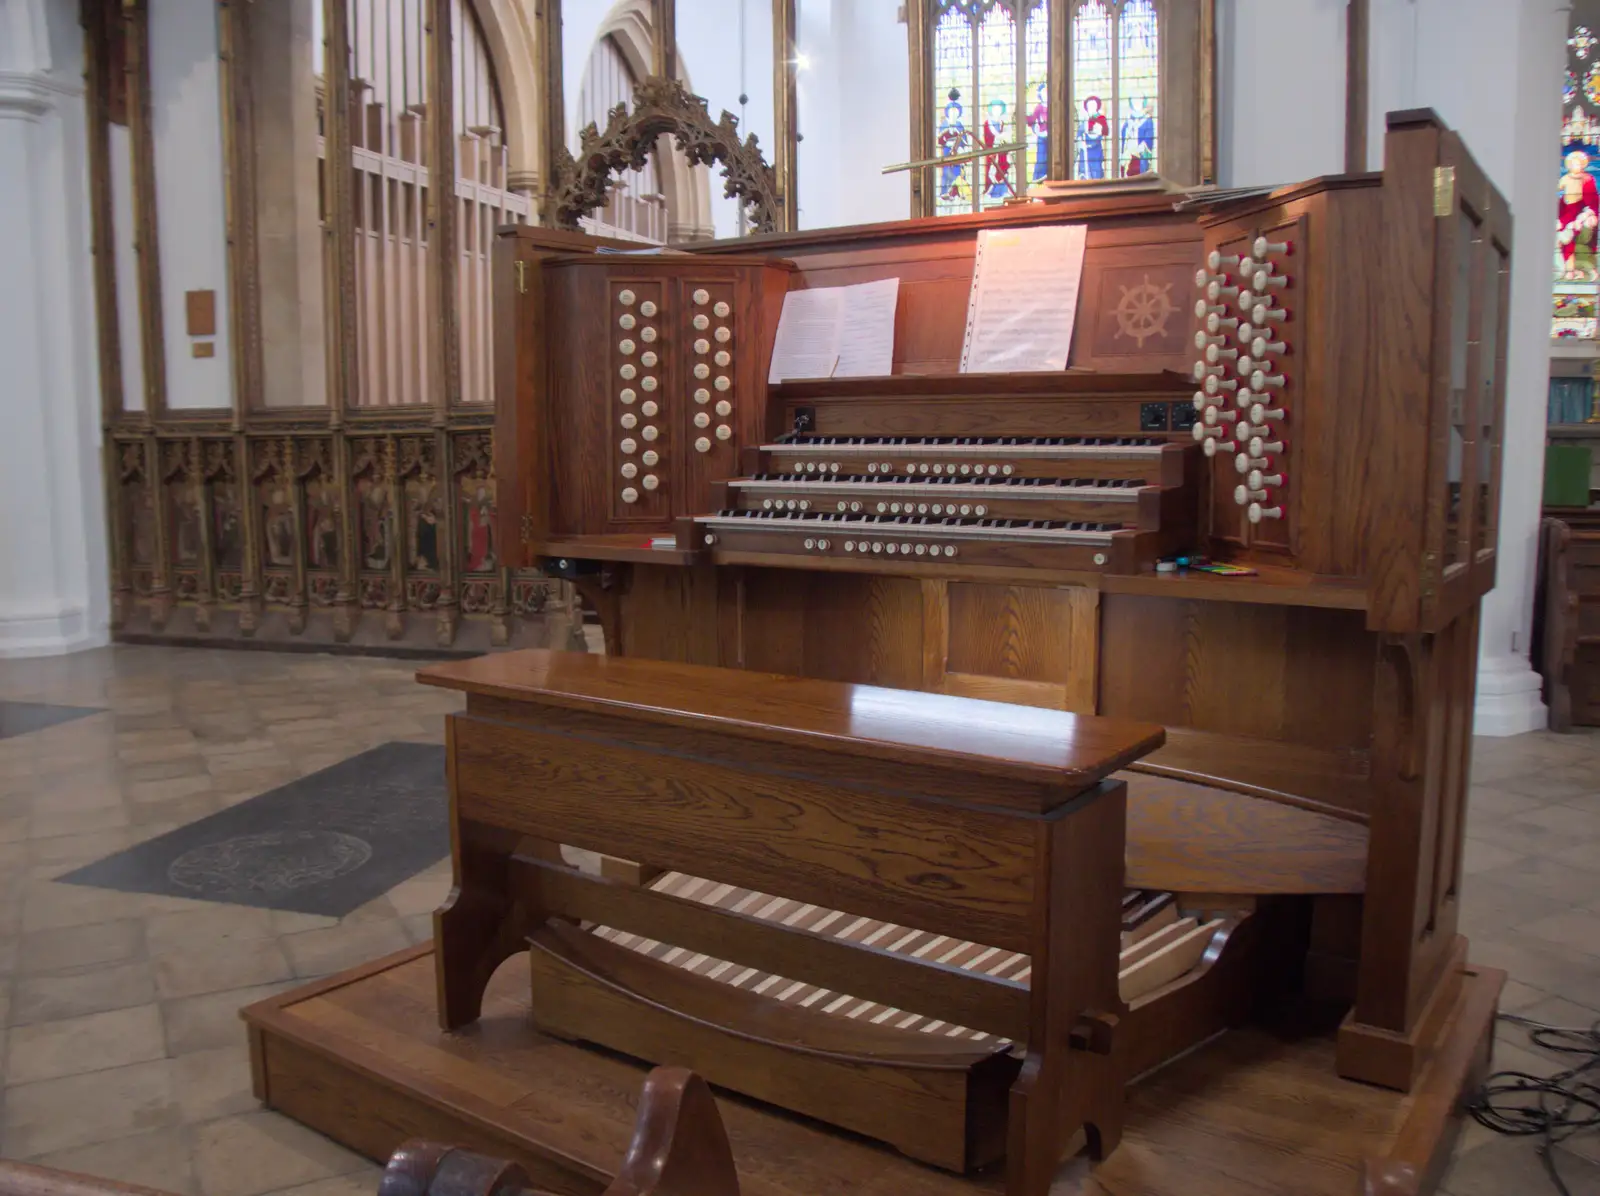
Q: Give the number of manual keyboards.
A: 3